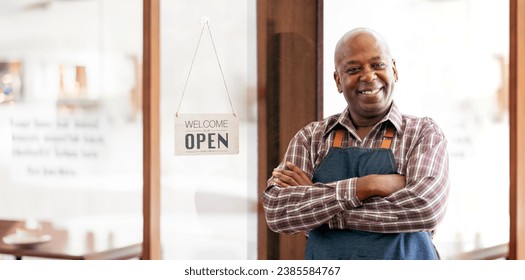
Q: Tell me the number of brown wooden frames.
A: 3